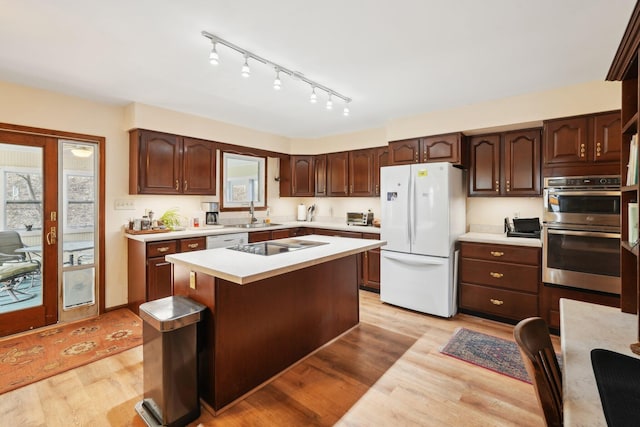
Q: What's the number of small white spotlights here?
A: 6